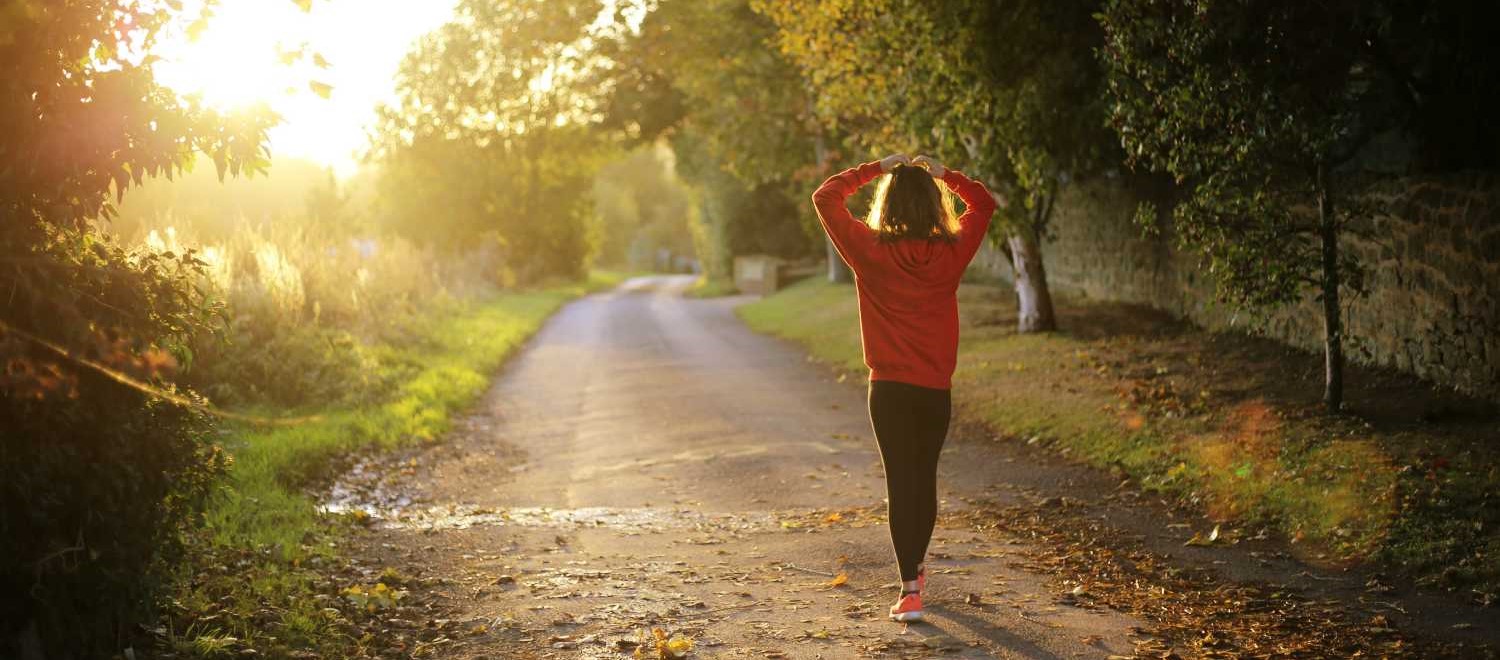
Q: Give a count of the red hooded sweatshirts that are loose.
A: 1